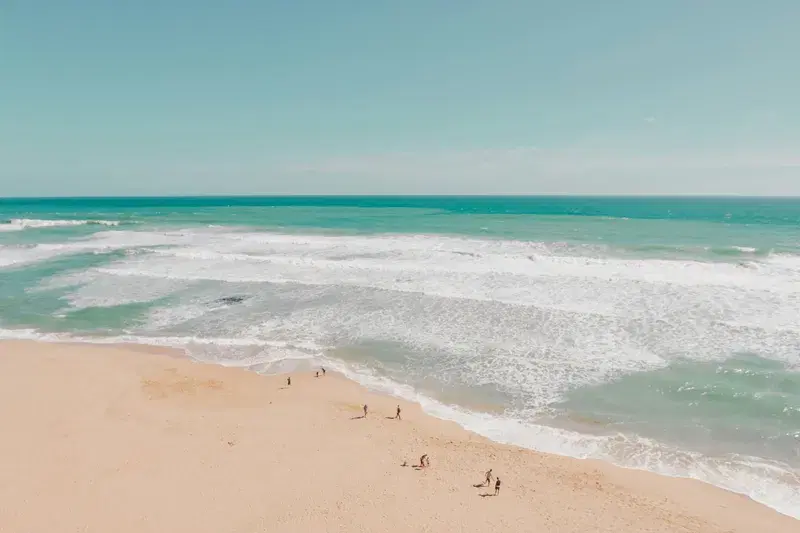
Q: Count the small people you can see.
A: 9